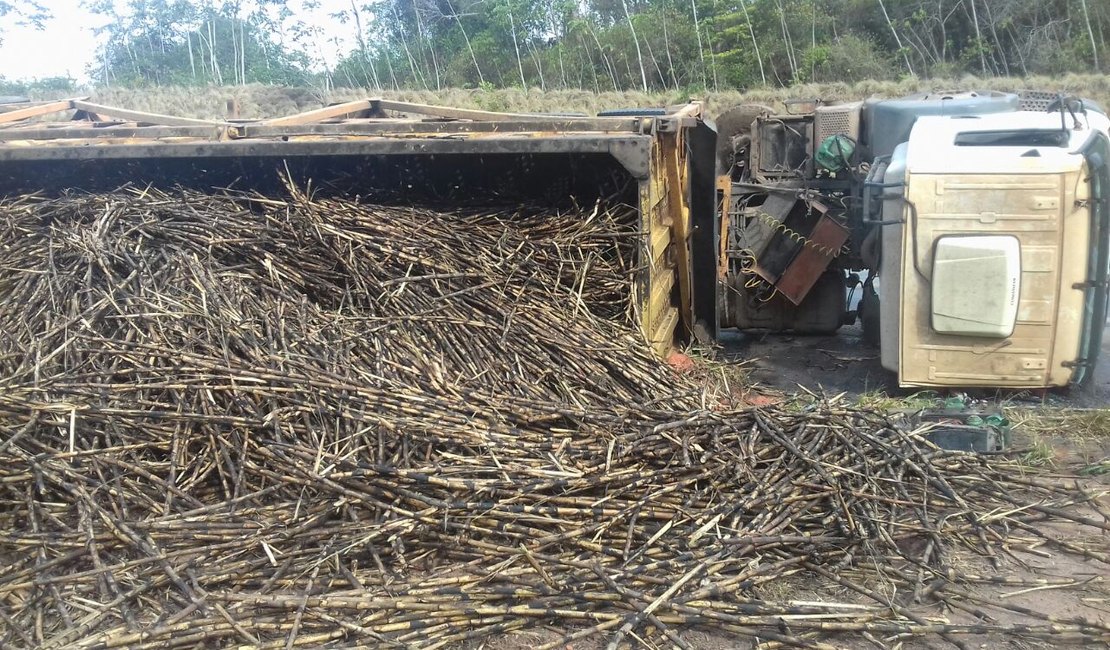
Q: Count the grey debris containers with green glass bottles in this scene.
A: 1